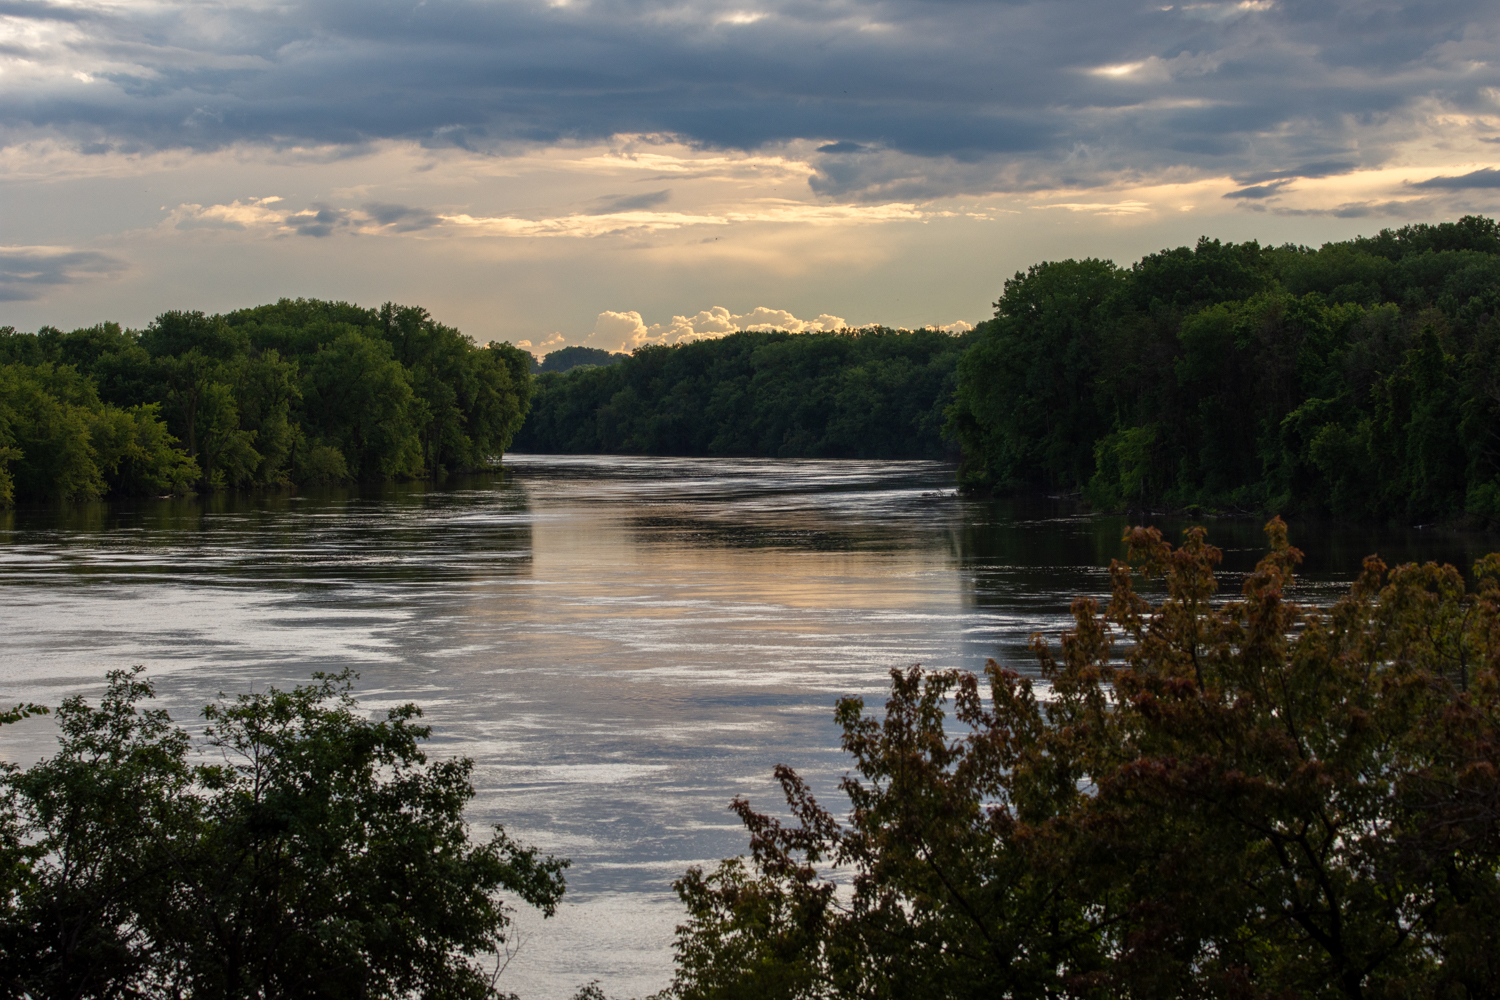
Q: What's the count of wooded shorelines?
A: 3